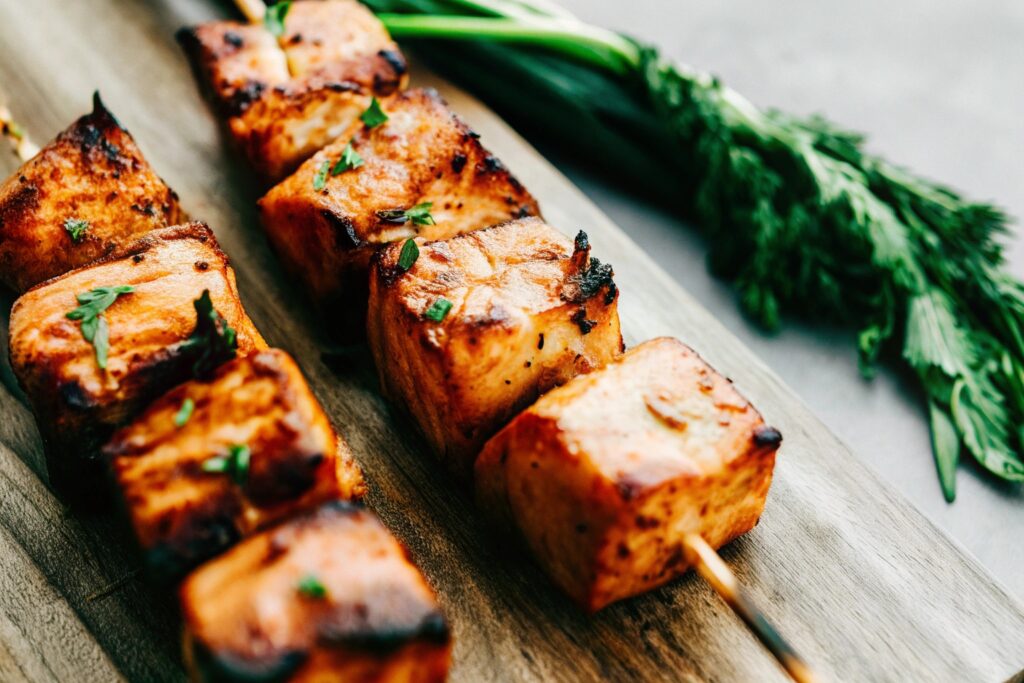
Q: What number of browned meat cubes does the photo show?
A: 8